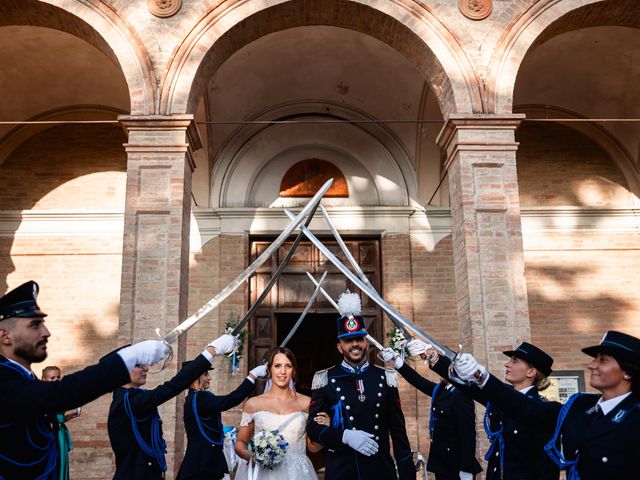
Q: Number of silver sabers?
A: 6